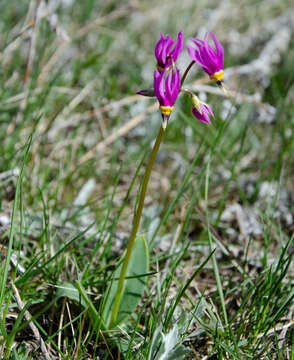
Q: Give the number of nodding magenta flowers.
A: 4